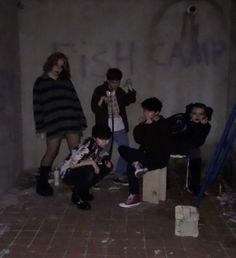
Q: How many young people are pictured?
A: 5